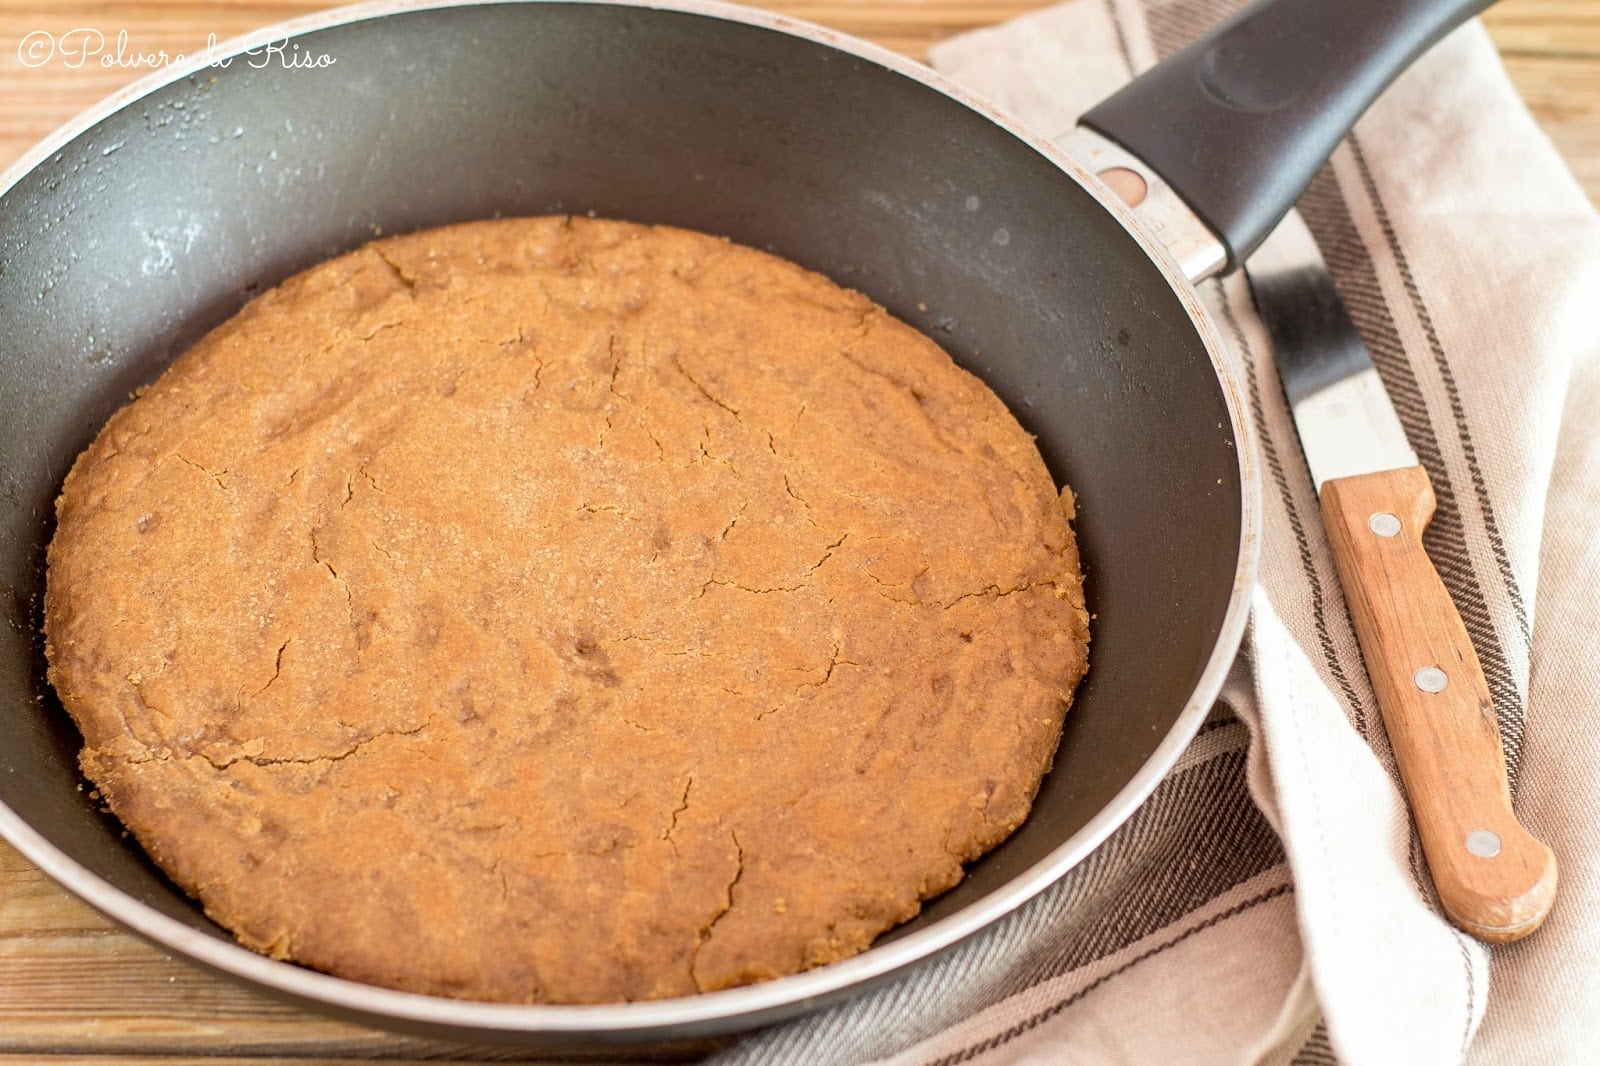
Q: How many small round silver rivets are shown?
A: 3